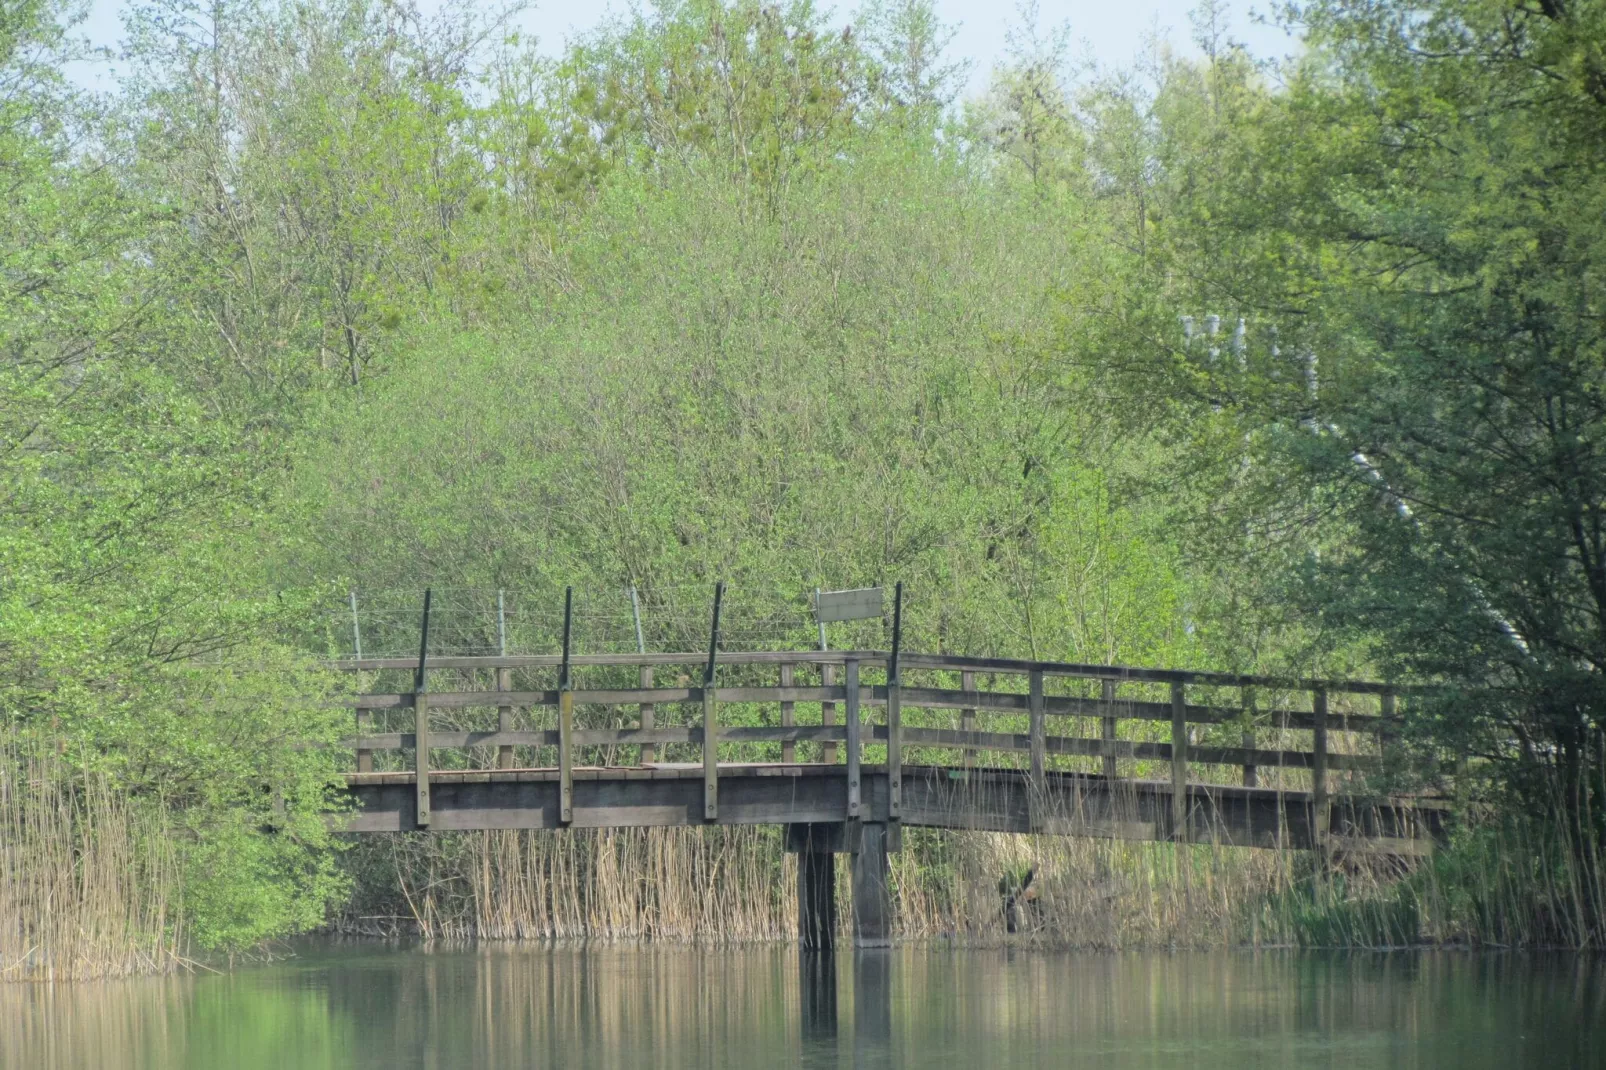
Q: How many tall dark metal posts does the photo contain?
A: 4